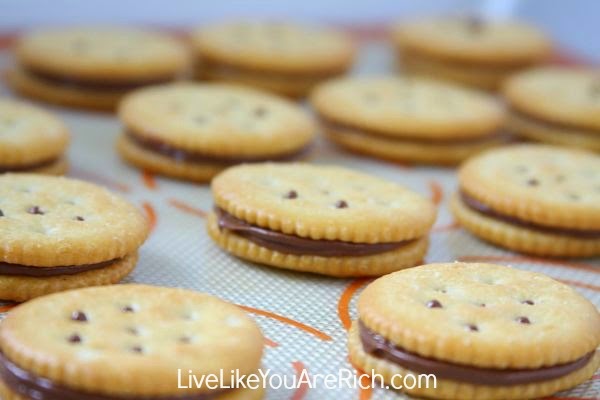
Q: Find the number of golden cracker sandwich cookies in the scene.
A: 12